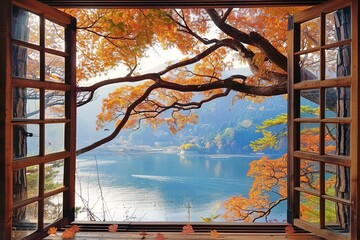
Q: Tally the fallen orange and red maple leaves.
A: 9